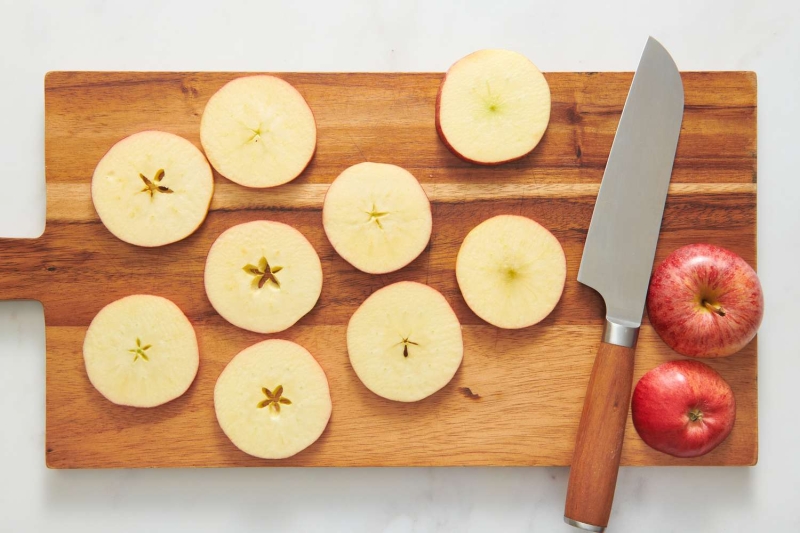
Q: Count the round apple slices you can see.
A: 9